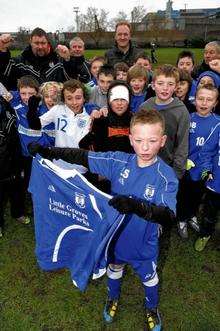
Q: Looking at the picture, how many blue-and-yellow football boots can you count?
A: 2